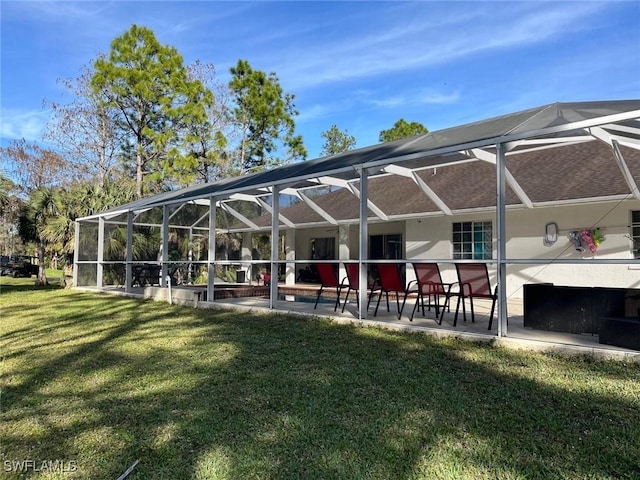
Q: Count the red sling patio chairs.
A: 5